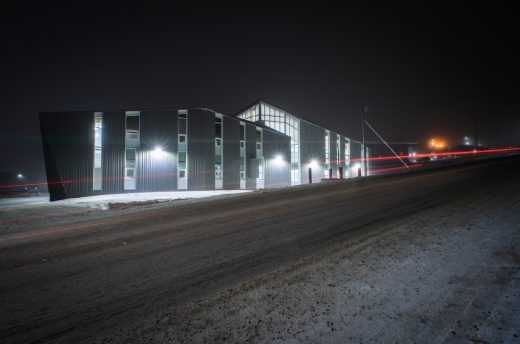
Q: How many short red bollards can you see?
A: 4